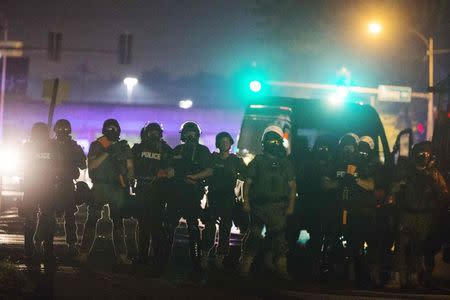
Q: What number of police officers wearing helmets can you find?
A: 11